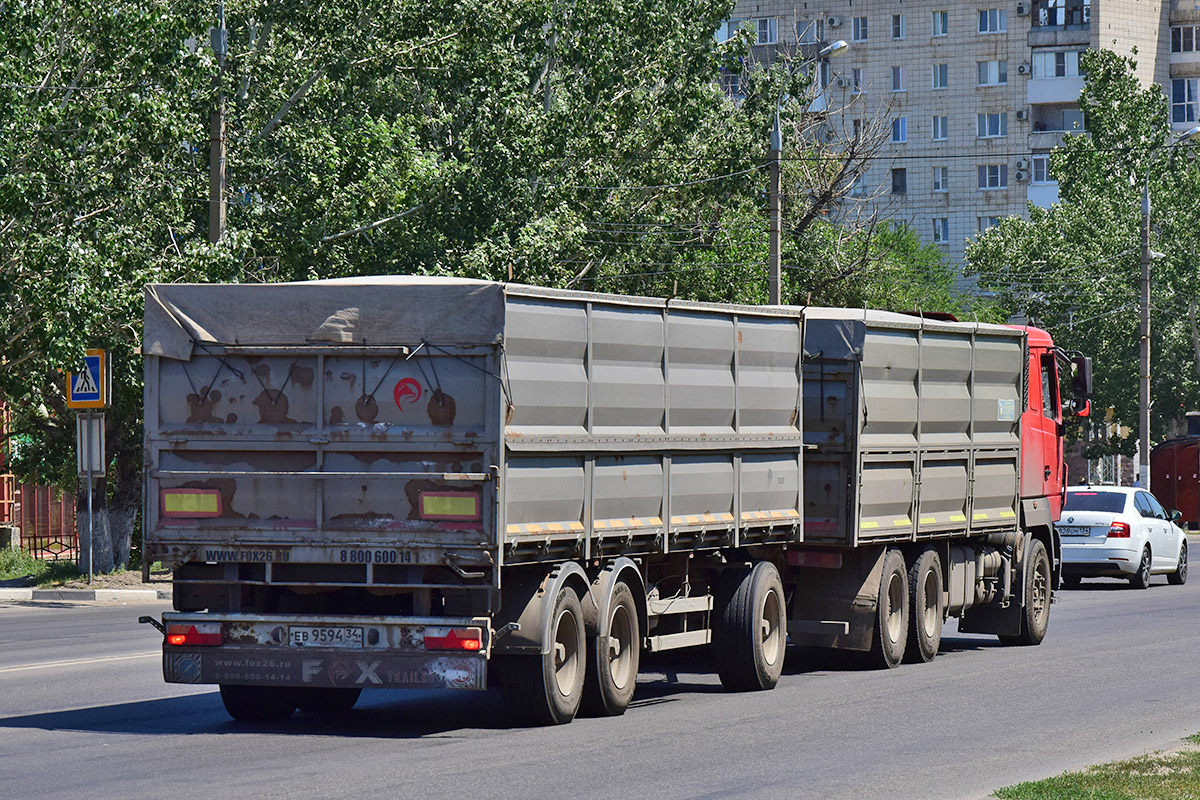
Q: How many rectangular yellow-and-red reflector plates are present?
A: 2